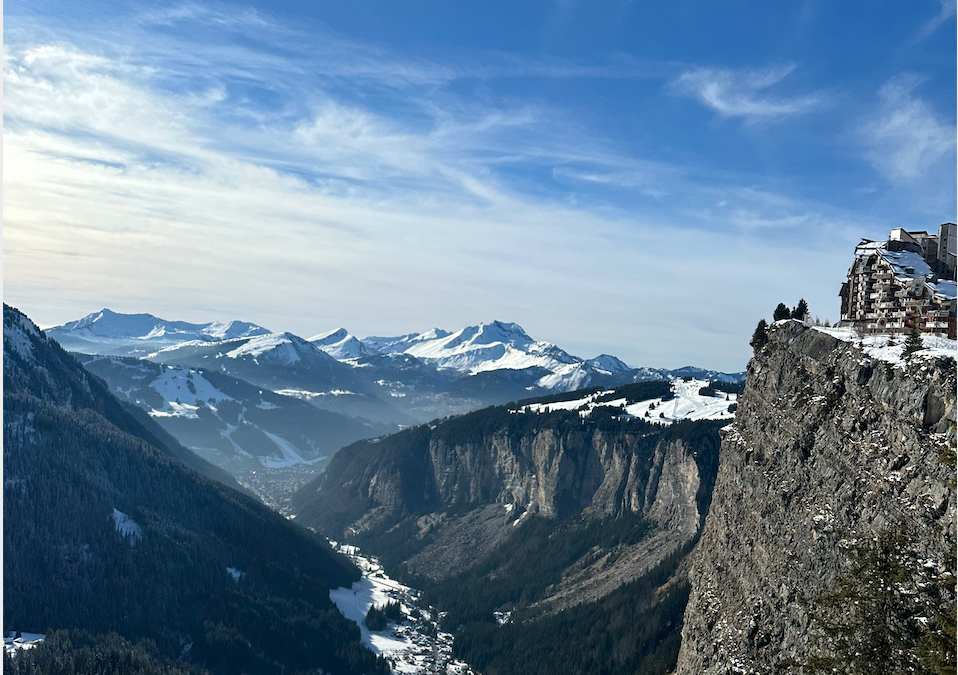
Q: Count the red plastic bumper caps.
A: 0